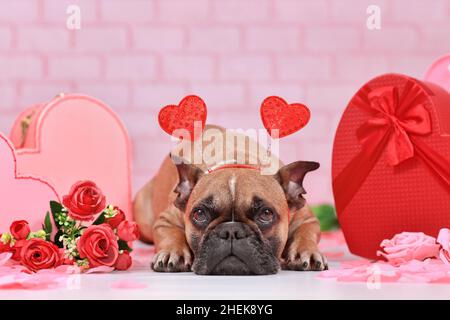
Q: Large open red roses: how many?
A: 3